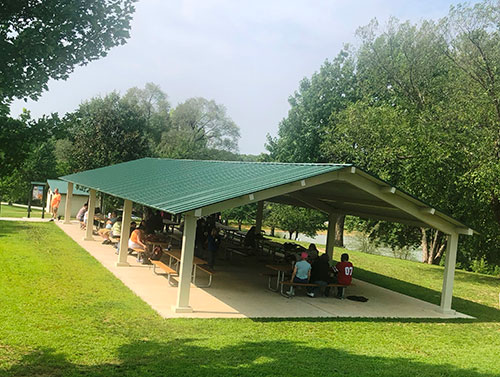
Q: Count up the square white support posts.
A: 7